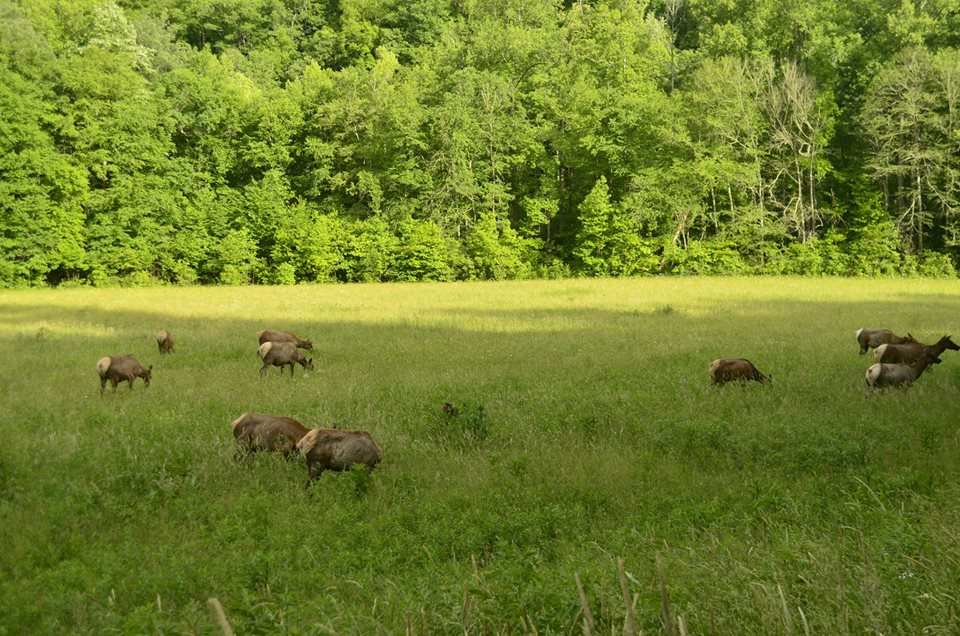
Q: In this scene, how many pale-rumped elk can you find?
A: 10